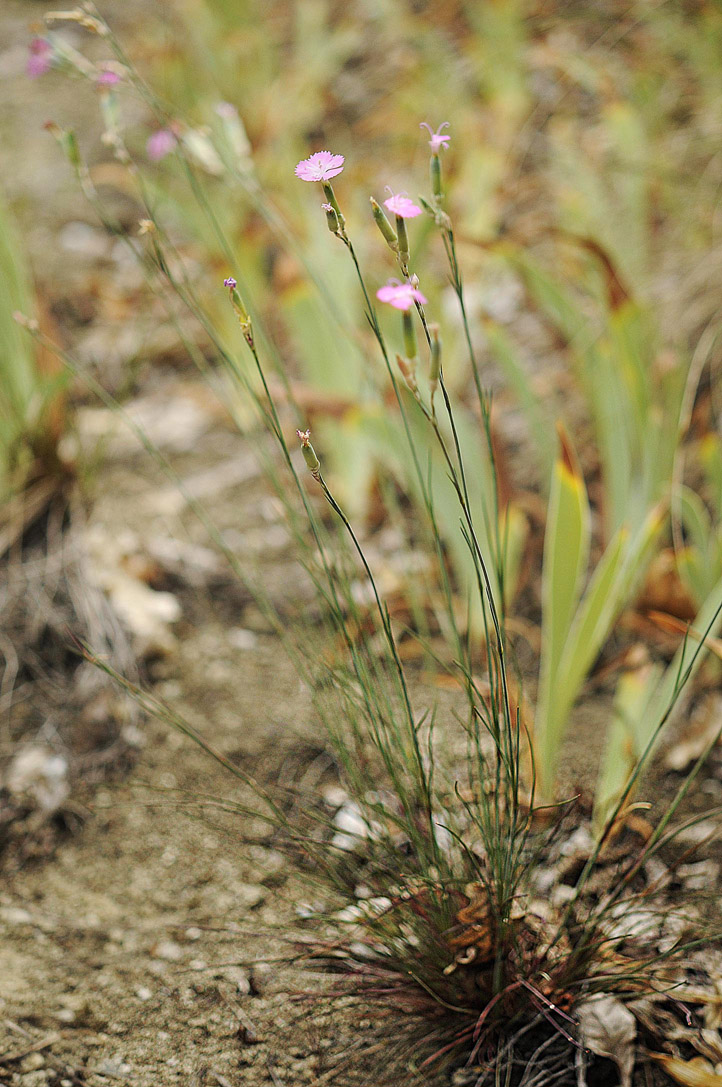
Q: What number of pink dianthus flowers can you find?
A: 7